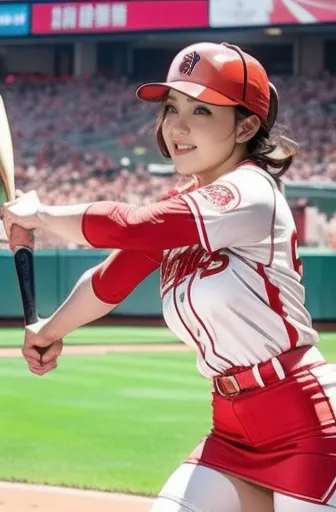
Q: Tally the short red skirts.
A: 1